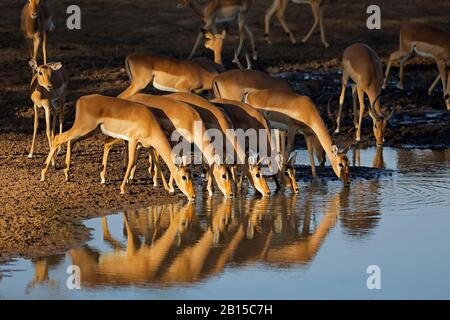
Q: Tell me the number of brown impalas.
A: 14